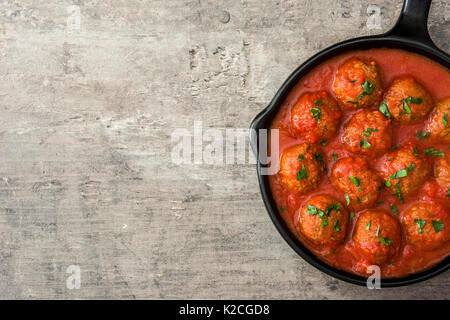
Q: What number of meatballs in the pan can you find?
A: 12